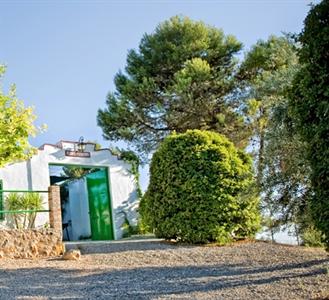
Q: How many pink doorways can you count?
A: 0